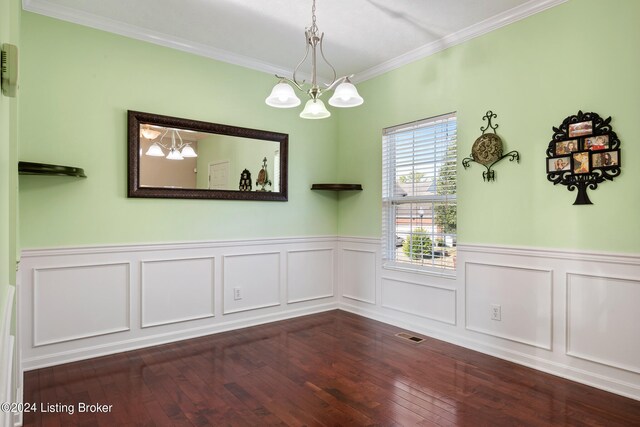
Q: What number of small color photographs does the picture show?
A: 6